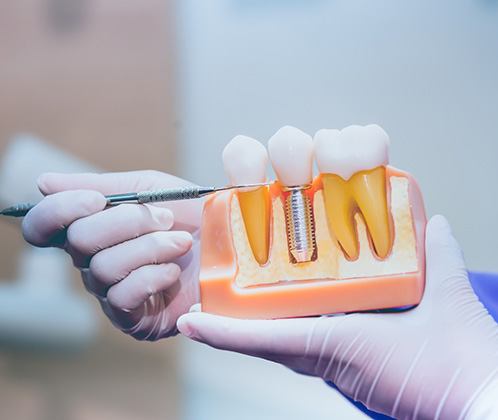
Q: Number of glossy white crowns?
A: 3